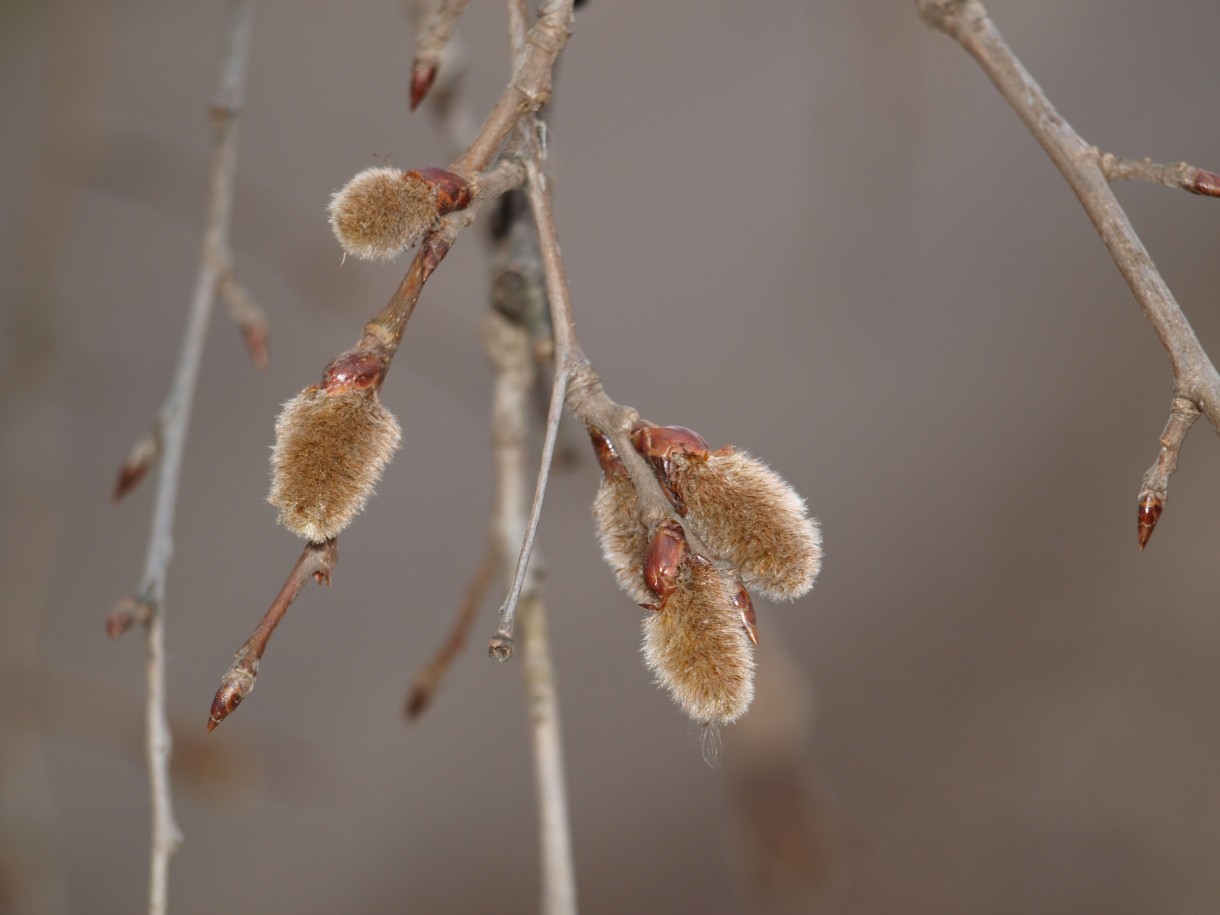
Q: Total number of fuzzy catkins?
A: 5